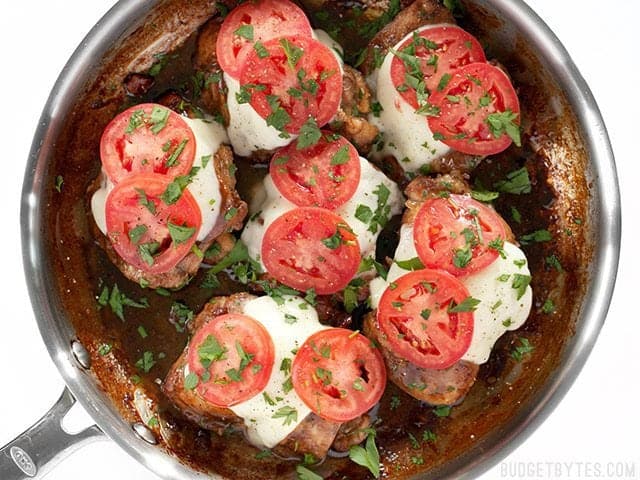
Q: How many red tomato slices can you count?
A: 12